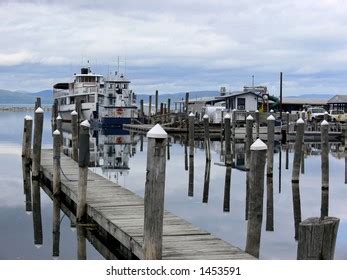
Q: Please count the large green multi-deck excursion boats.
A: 0